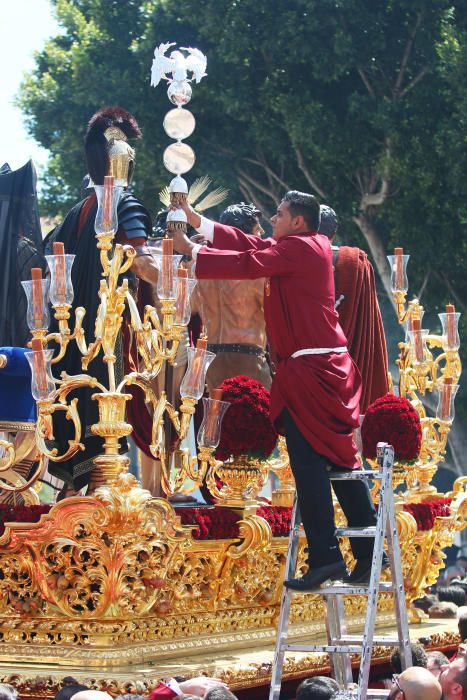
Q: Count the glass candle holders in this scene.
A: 13